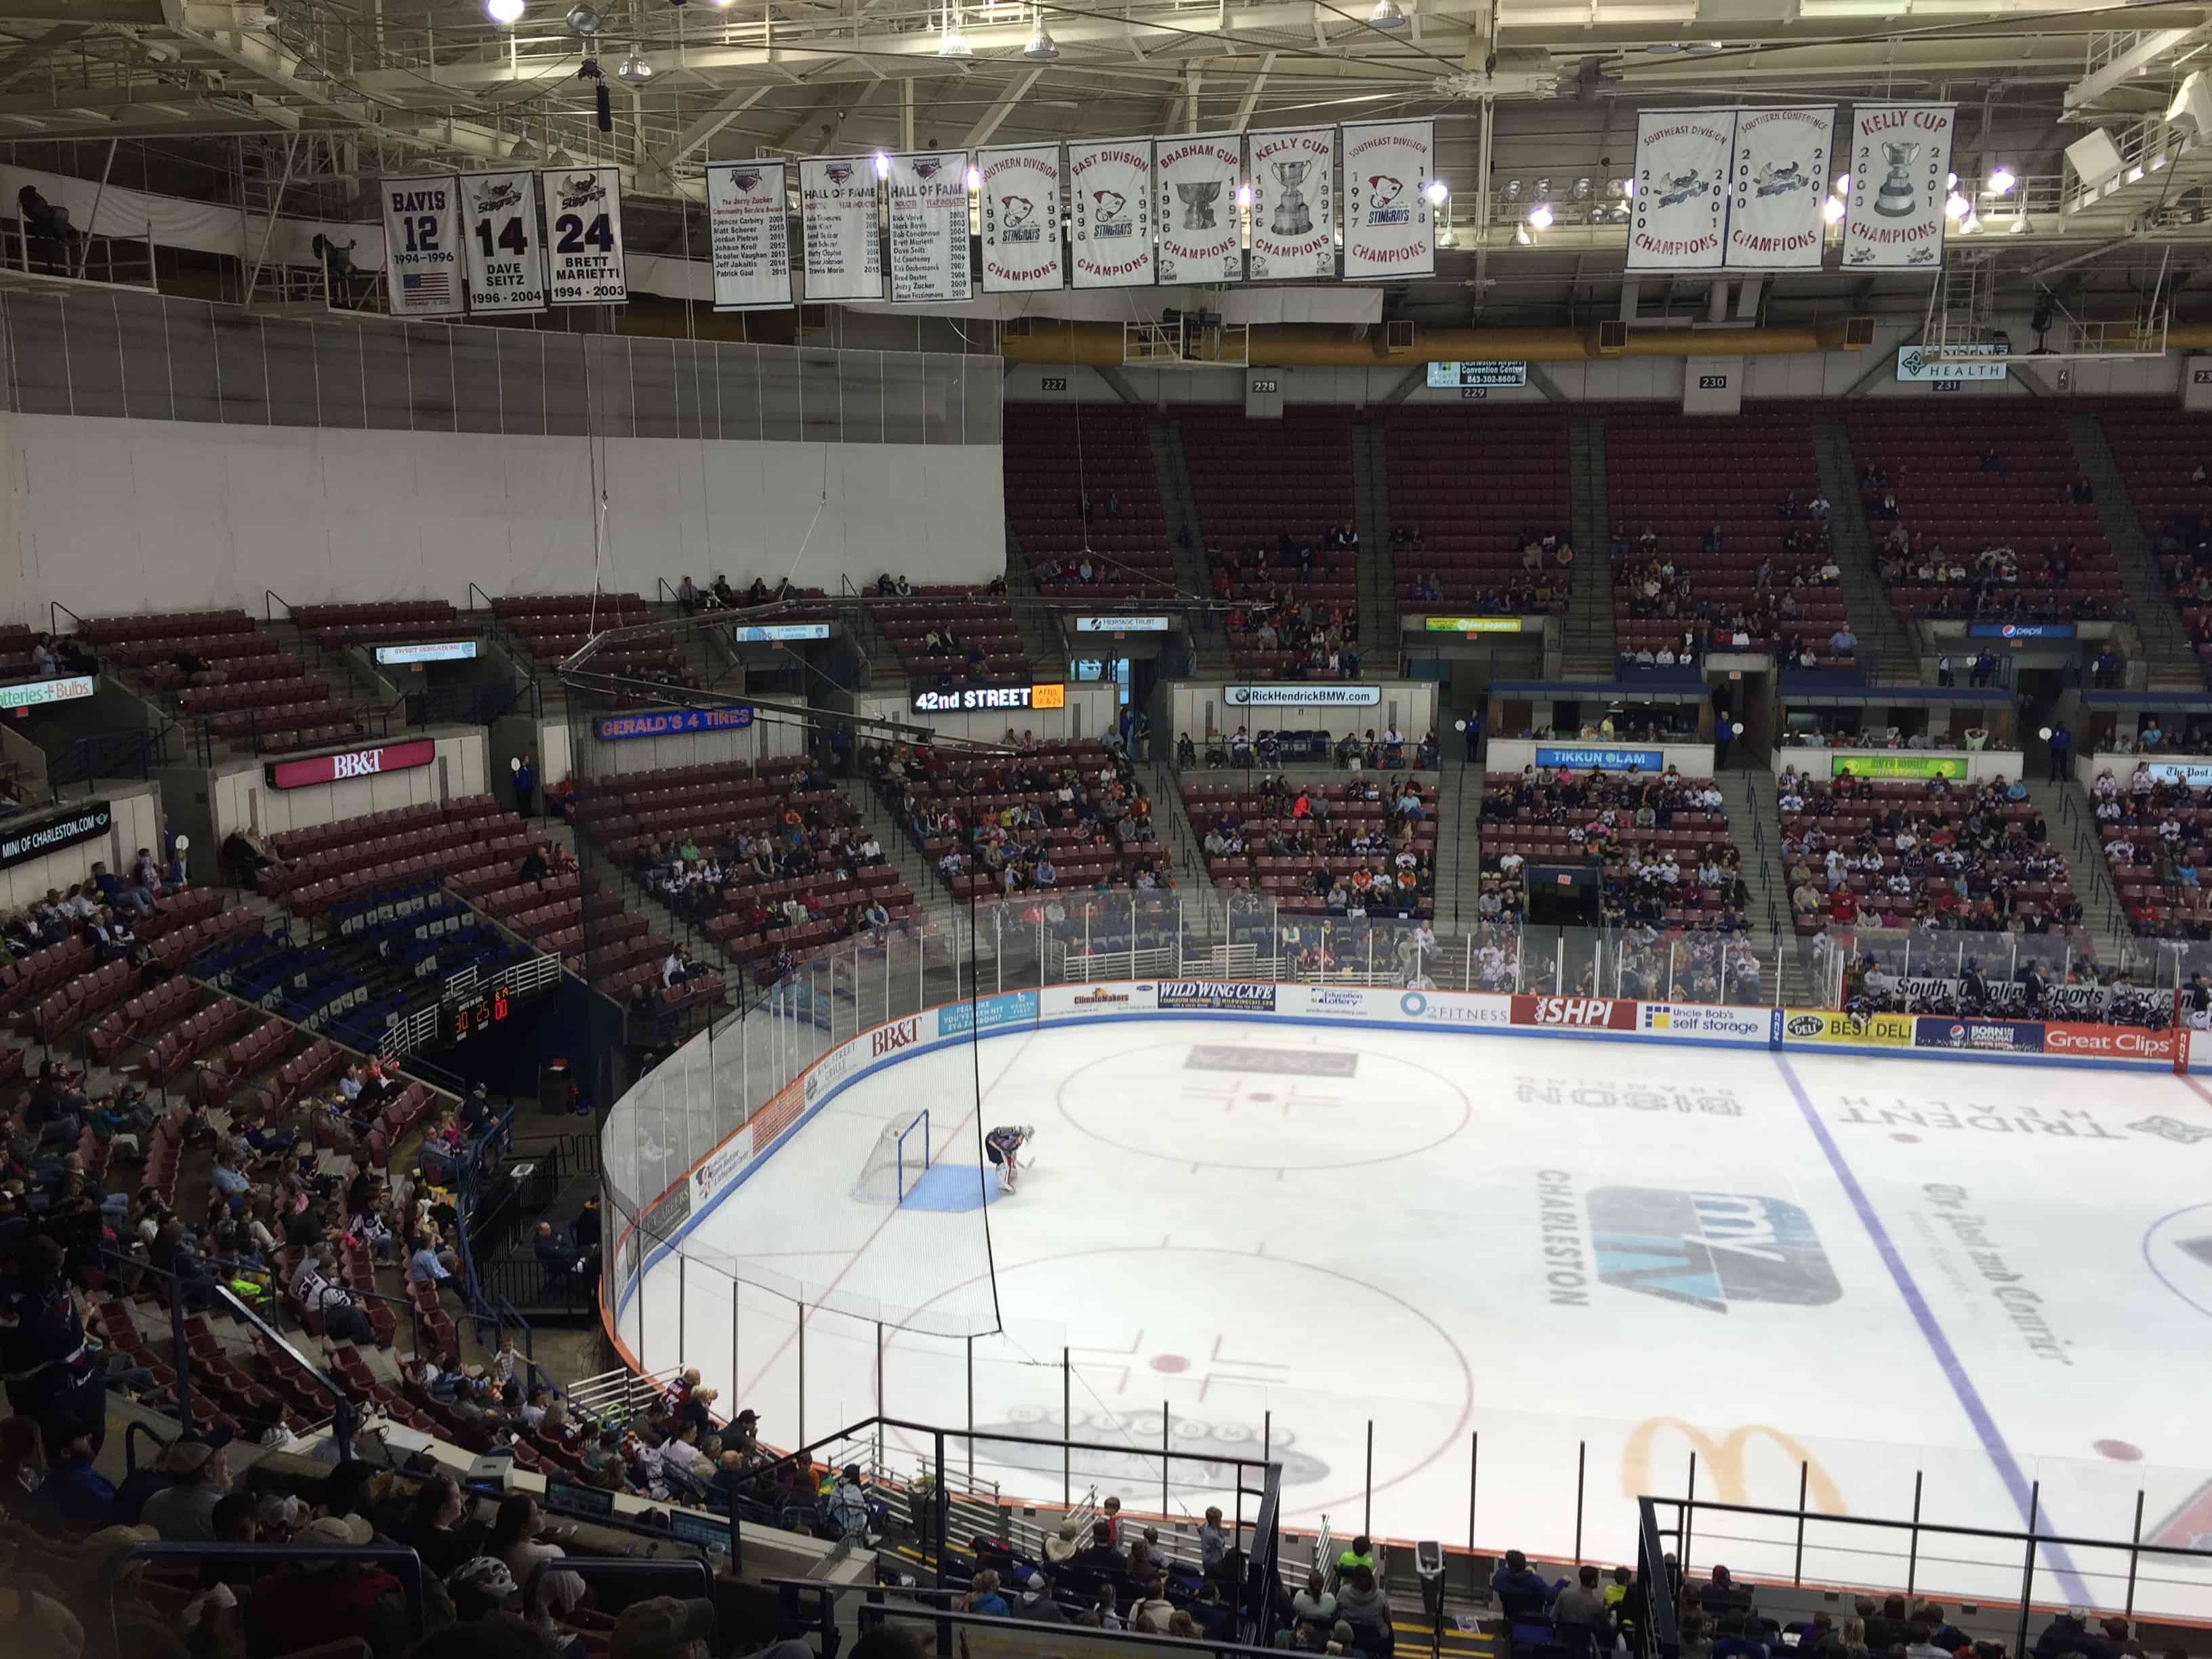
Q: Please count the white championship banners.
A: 8